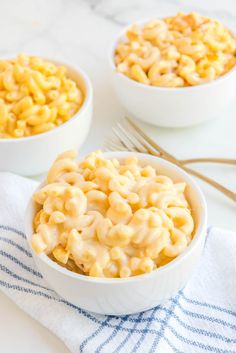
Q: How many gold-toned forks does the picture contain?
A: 2